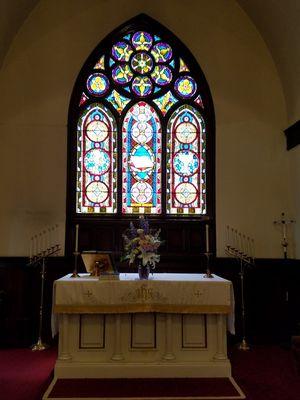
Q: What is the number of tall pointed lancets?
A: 3